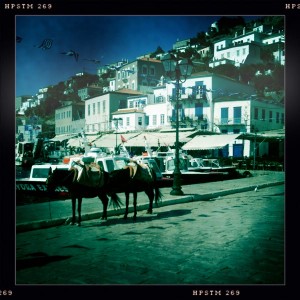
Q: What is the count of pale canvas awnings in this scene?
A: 5